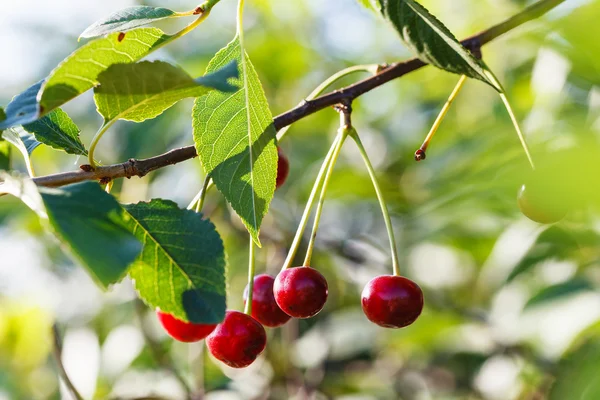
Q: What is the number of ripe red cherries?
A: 6